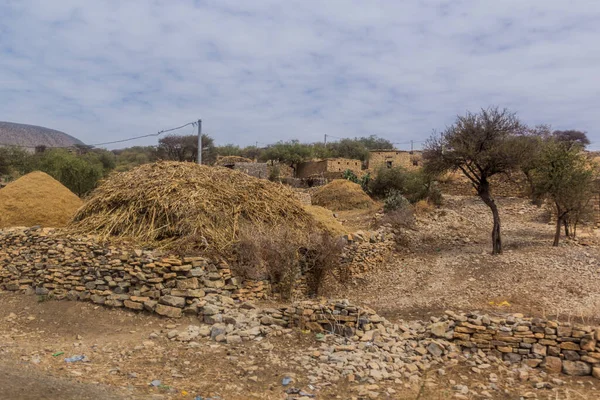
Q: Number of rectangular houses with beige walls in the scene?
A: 2